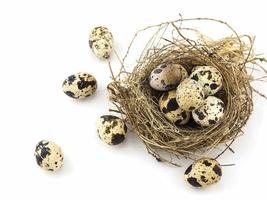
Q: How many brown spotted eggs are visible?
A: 10